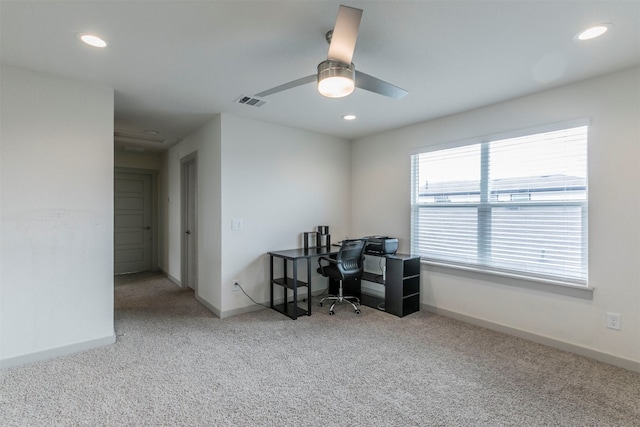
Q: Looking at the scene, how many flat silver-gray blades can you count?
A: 3